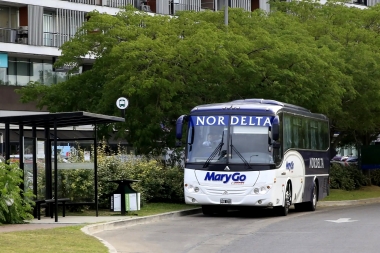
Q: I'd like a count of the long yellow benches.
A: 0